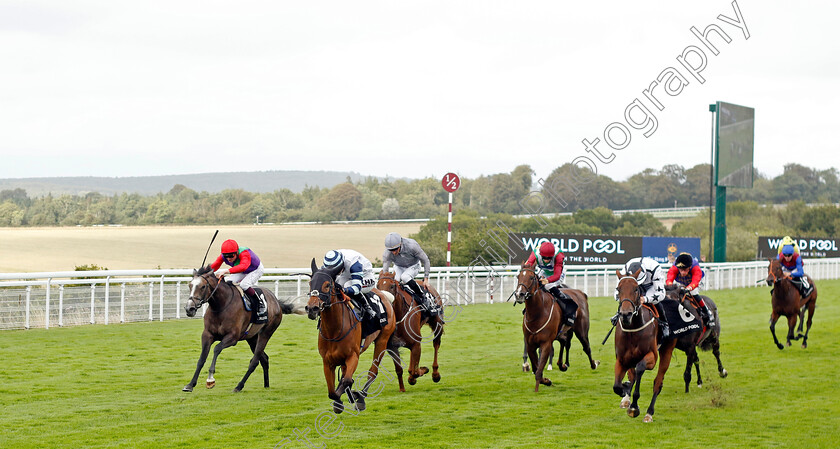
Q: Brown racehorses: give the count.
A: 5